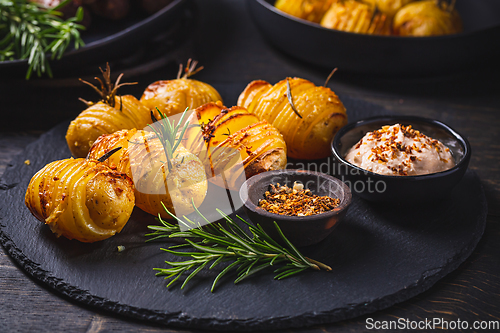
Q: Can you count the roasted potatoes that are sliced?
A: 6